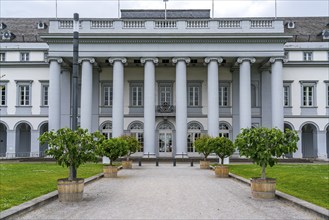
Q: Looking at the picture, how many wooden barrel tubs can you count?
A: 6